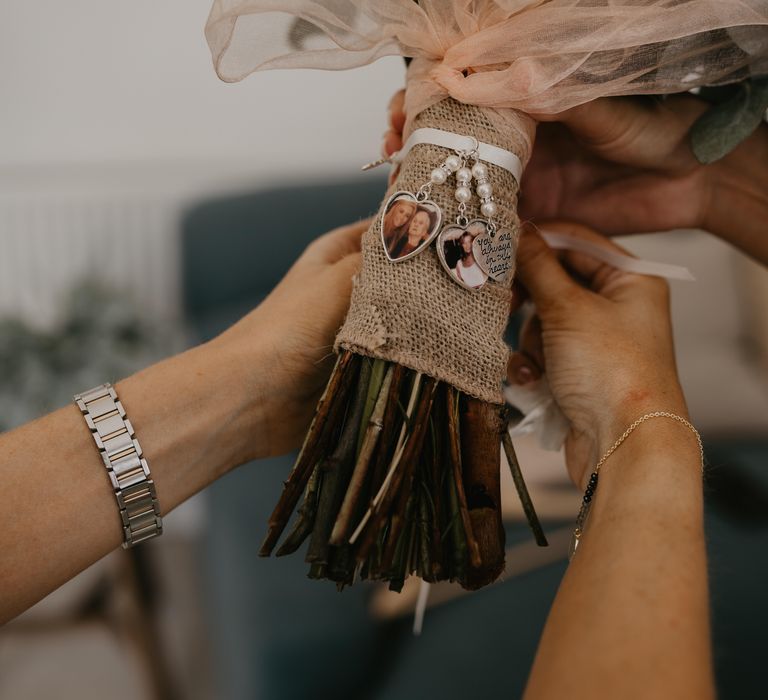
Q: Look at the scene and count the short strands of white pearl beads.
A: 3